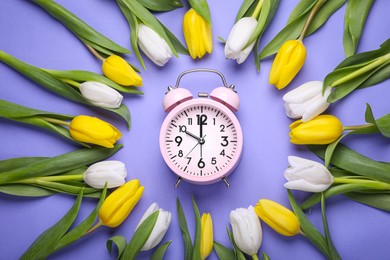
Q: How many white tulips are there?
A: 8